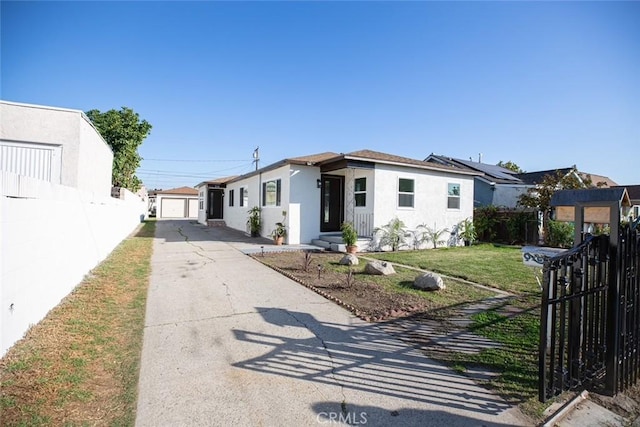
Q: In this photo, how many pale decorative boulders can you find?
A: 3